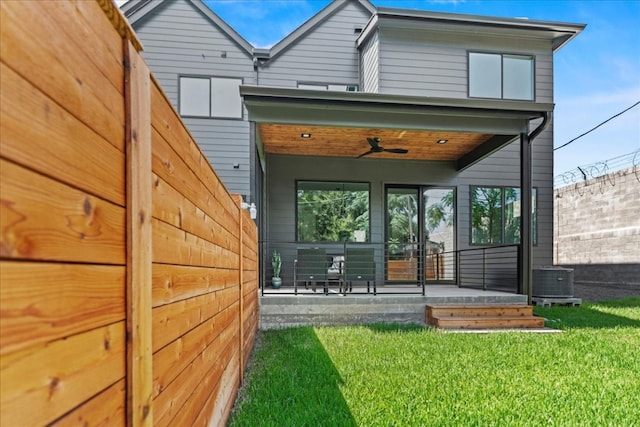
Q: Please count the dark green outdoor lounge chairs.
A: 2